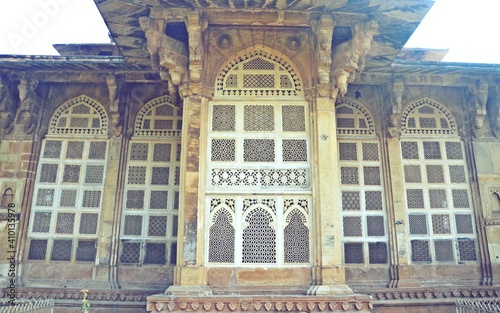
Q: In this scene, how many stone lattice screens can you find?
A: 5